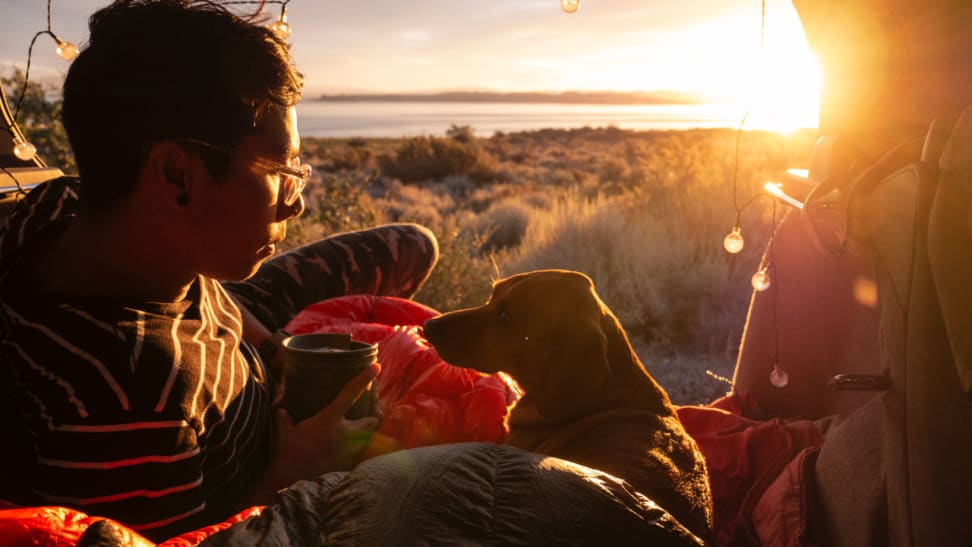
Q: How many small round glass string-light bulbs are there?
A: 7